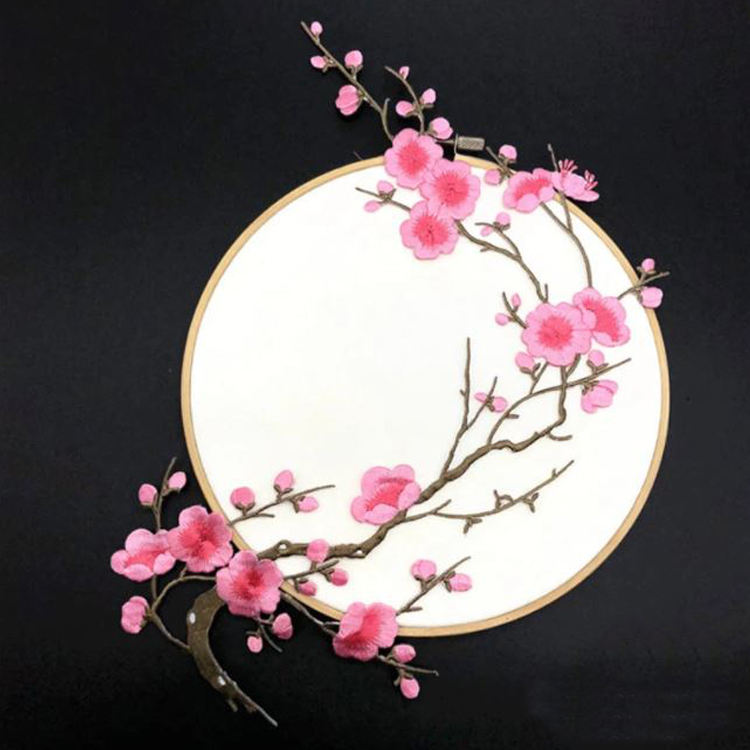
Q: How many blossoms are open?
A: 12